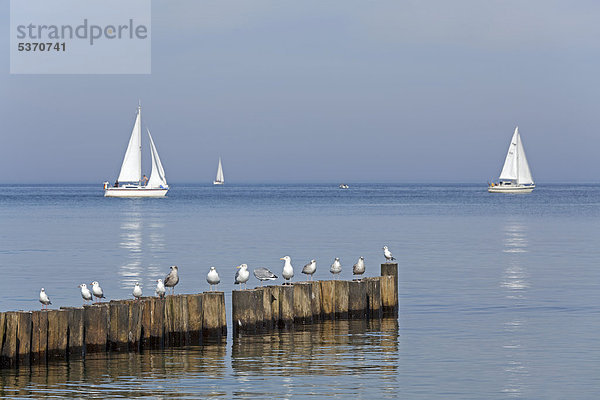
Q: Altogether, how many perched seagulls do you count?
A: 14